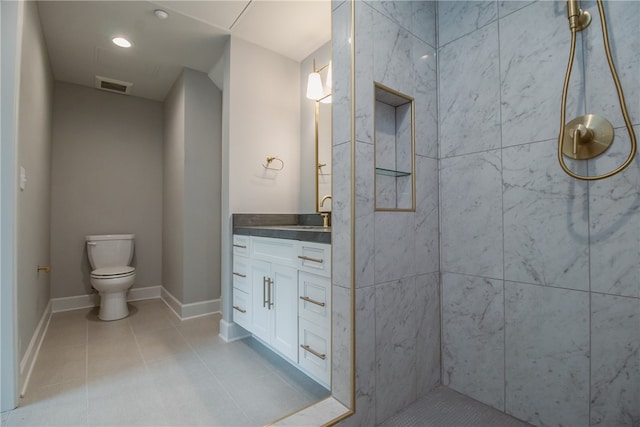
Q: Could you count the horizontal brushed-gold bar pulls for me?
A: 6